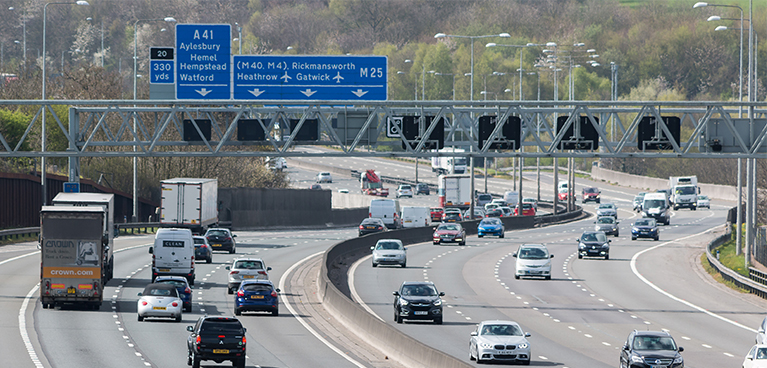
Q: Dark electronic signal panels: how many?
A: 7